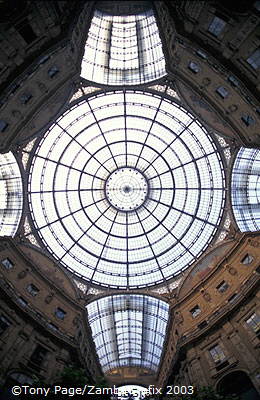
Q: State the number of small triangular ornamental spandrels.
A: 8